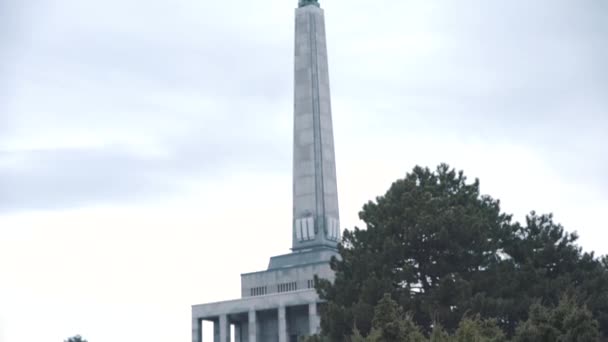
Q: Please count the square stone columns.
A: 5